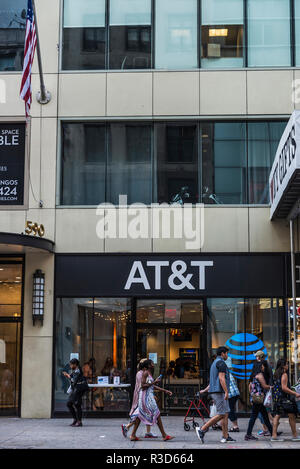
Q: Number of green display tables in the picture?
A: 0